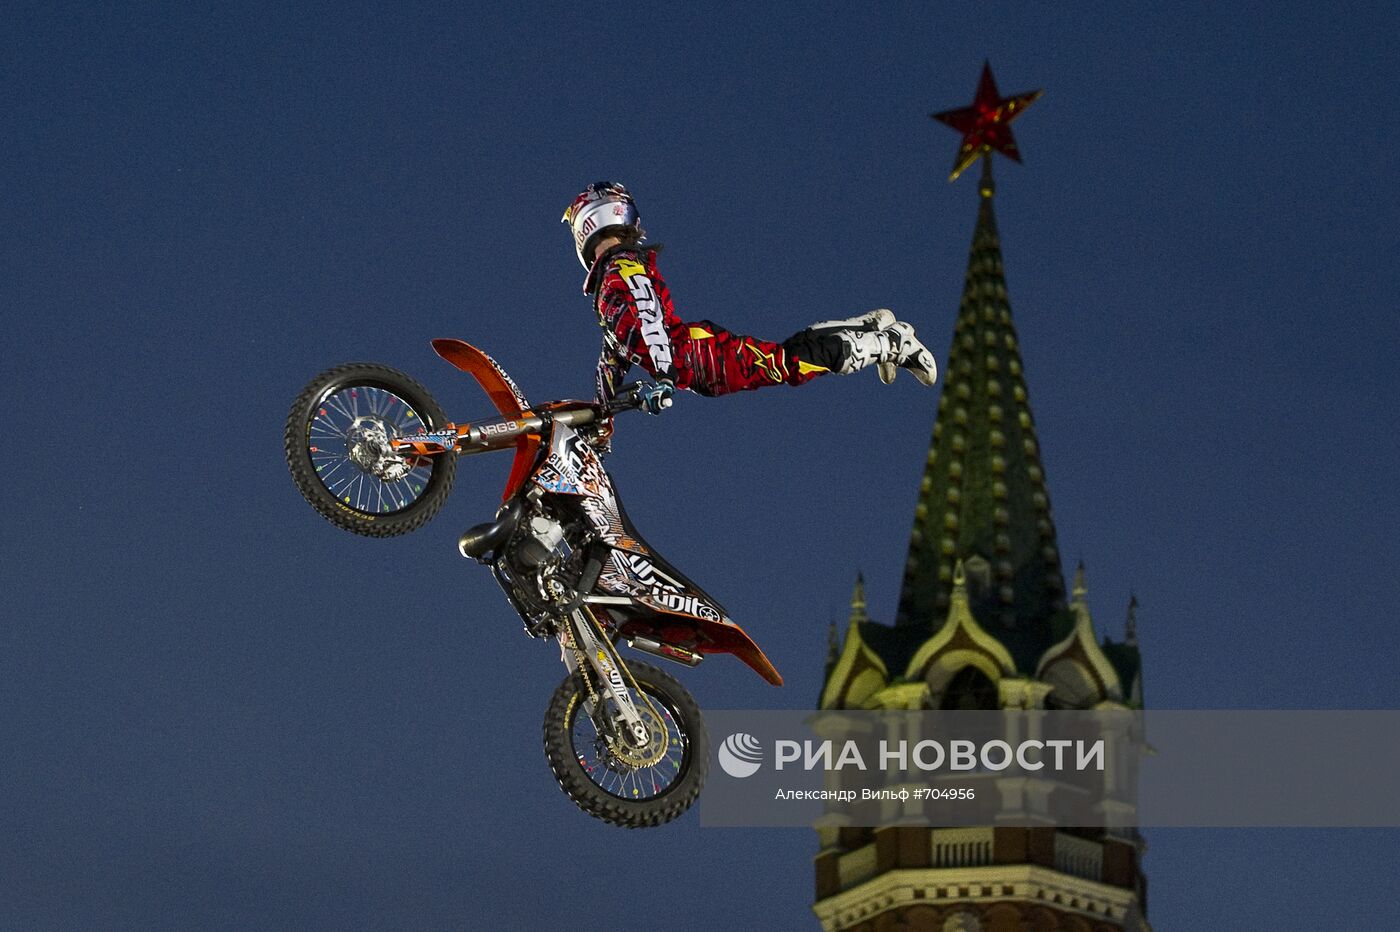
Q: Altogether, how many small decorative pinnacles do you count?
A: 5